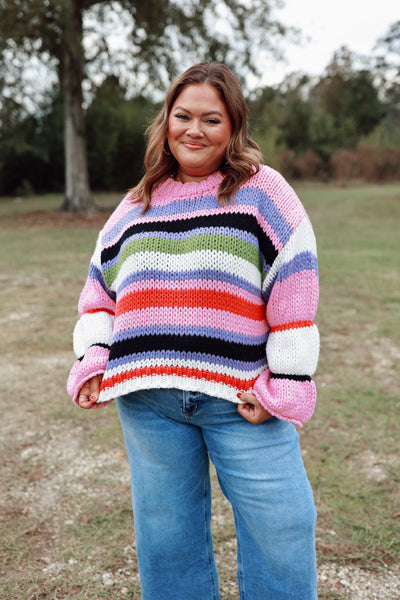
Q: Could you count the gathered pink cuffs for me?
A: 2